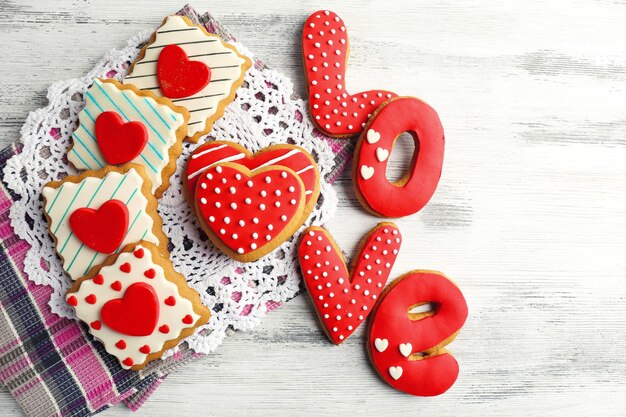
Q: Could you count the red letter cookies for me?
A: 4